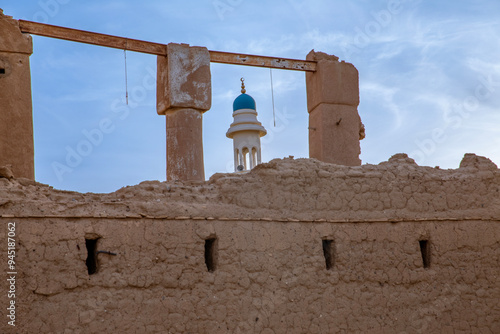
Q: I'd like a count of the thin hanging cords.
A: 2